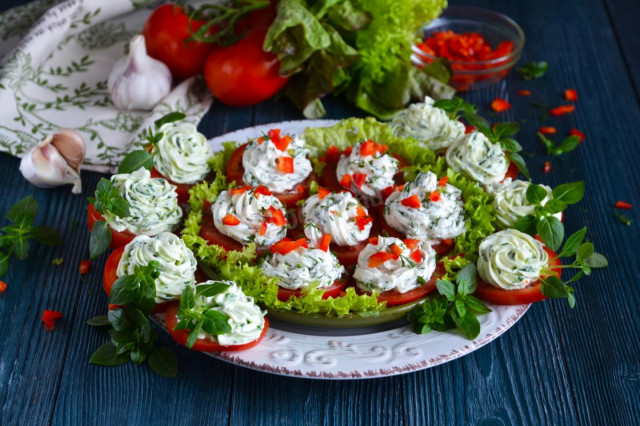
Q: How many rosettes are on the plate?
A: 15